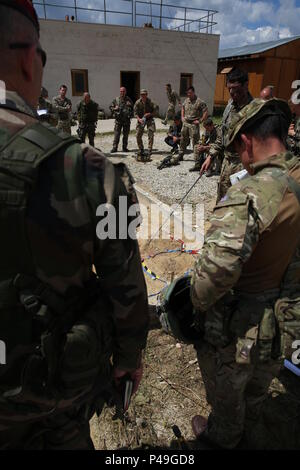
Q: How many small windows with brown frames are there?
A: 2